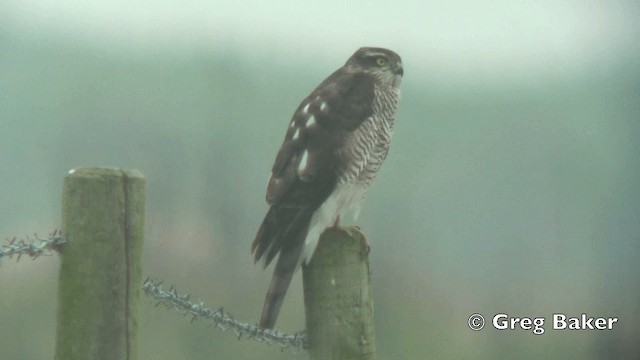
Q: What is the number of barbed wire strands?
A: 2